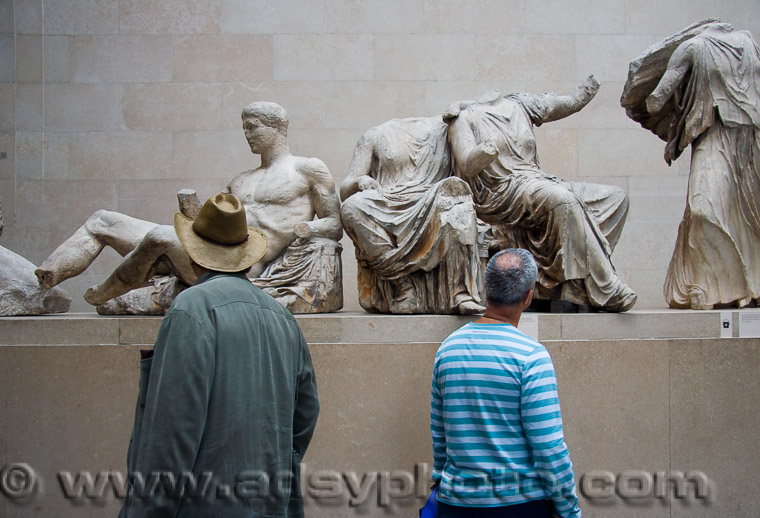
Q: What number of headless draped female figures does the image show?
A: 3